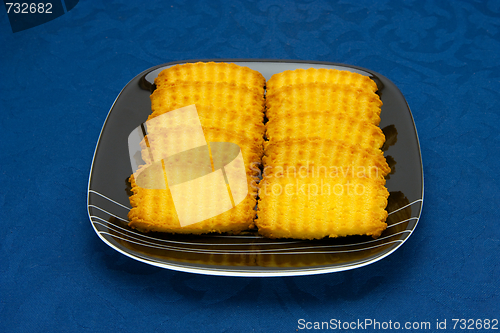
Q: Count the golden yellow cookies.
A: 10